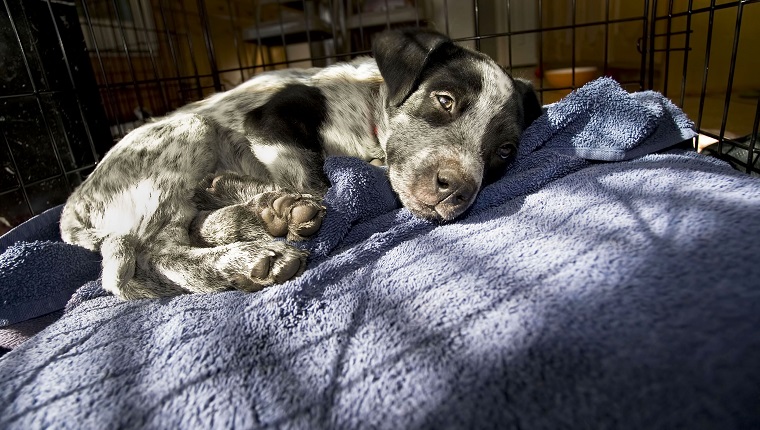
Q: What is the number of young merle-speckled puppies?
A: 1